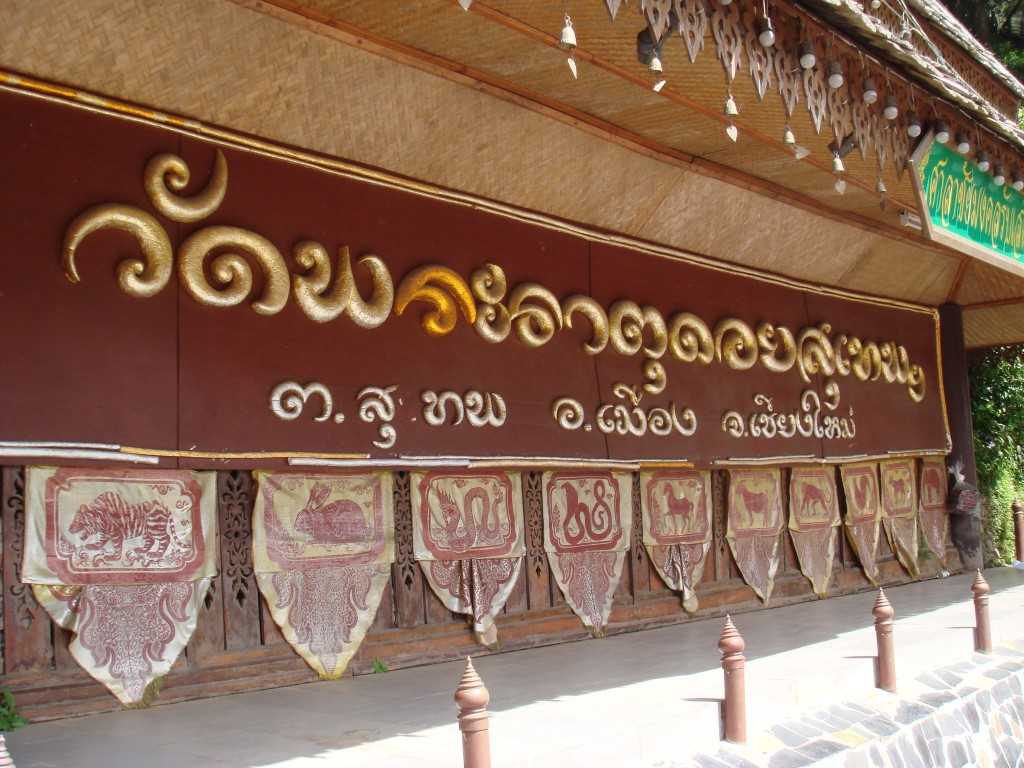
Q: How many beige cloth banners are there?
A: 10